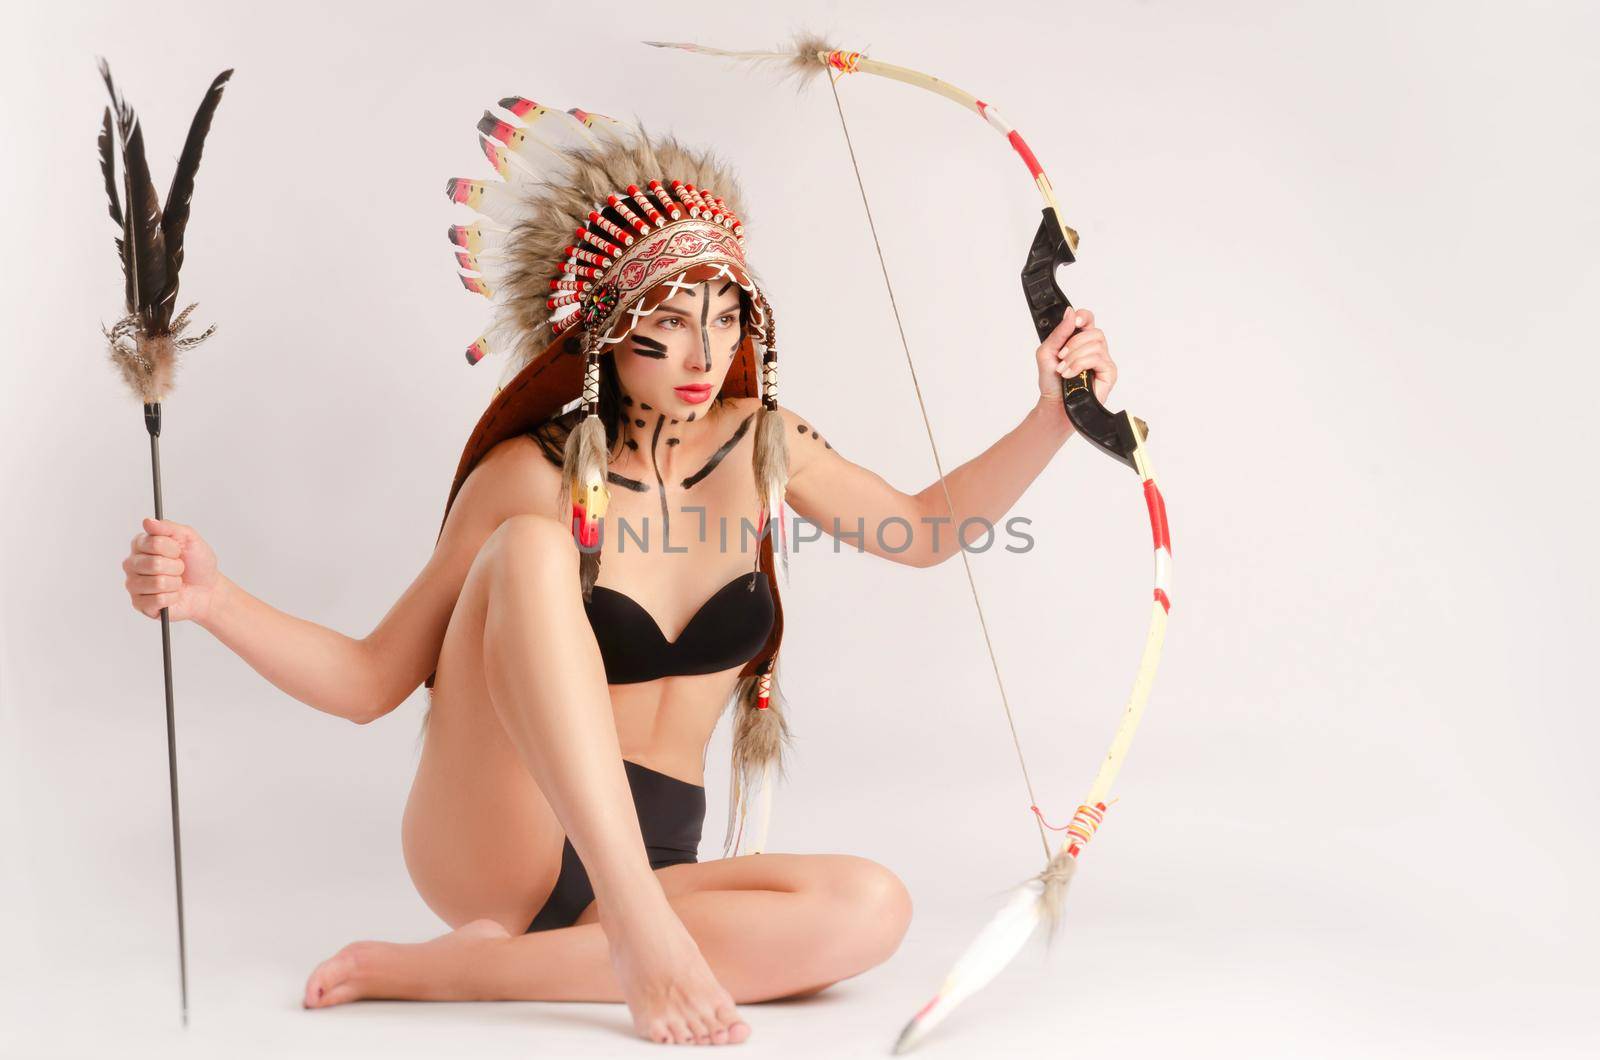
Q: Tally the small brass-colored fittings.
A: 2